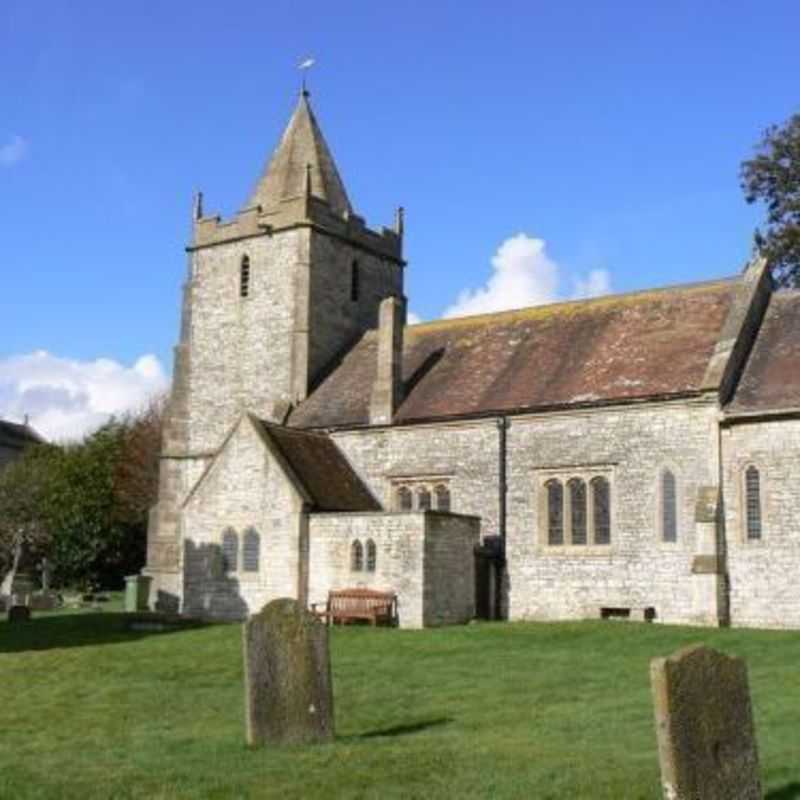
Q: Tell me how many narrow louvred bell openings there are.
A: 2